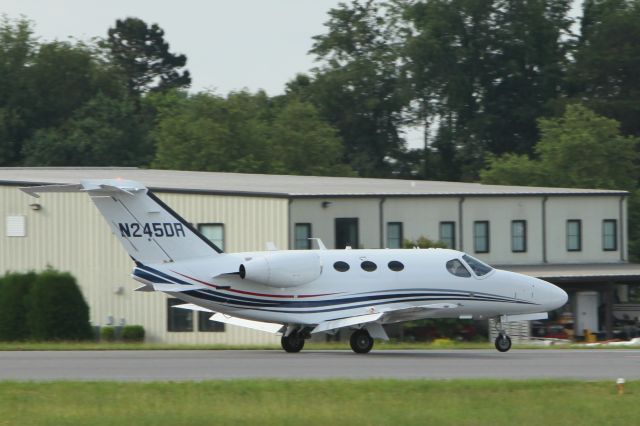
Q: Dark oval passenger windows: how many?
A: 3